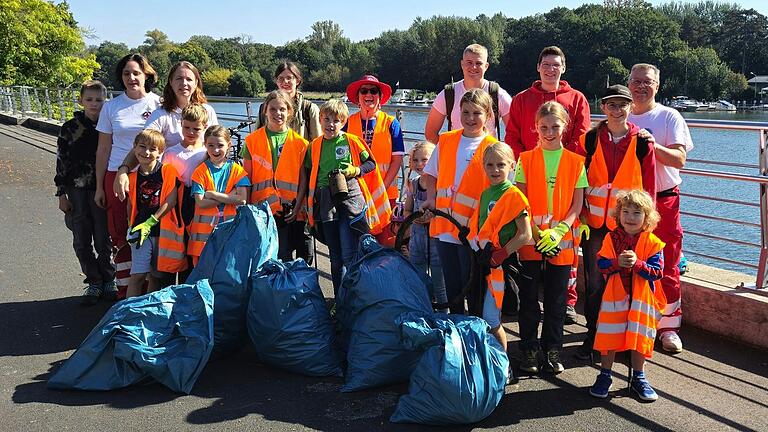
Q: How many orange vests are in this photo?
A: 10